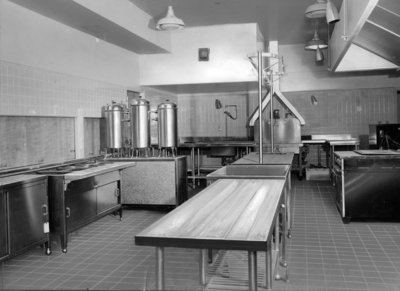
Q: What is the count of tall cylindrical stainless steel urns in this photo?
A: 3